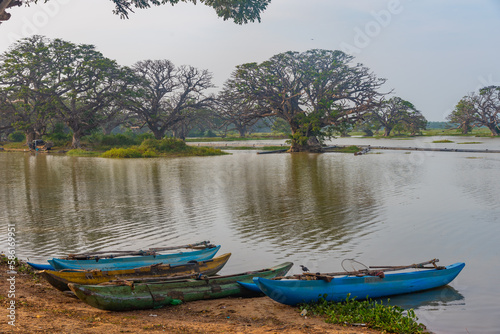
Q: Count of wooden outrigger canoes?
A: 4